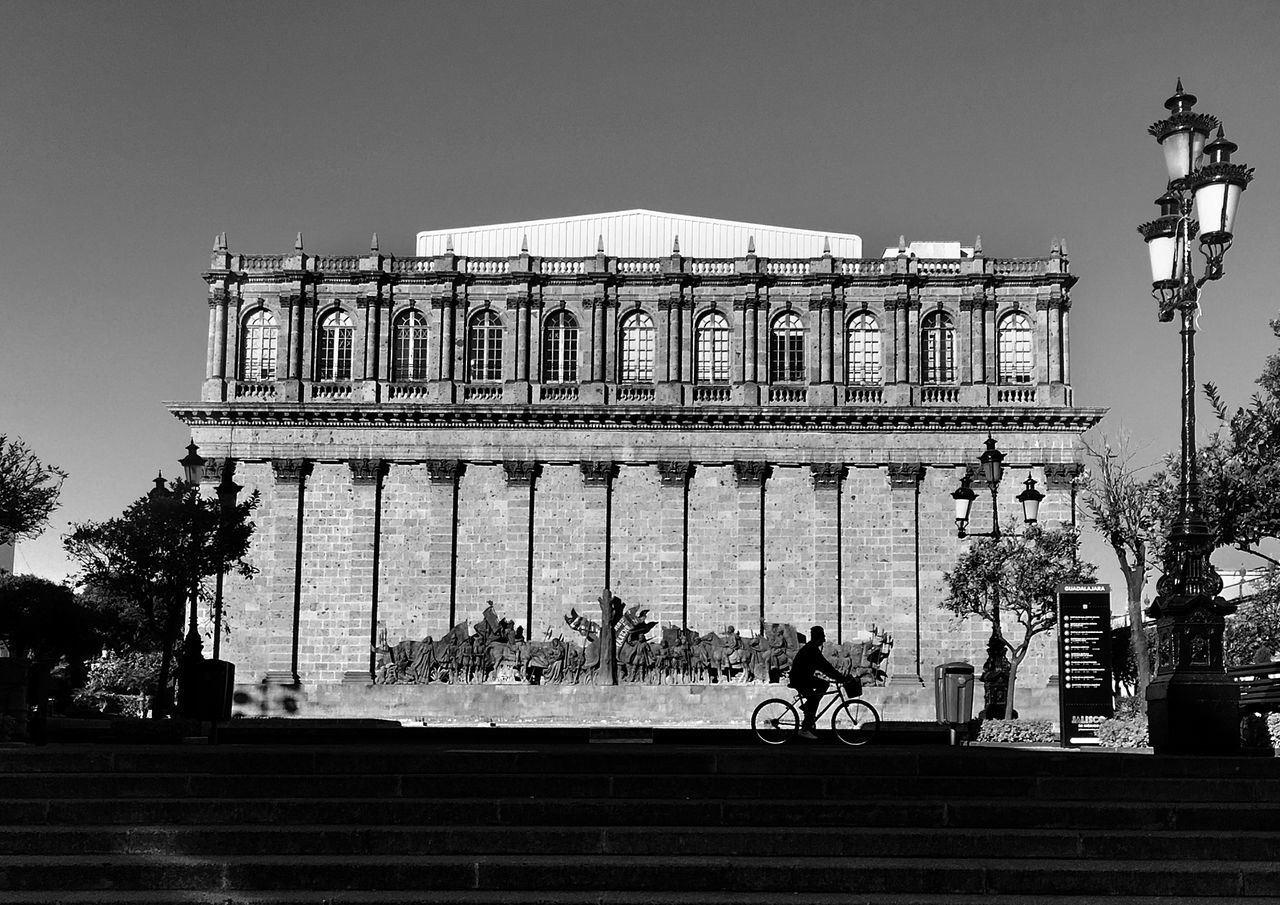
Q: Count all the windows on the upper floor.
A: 11